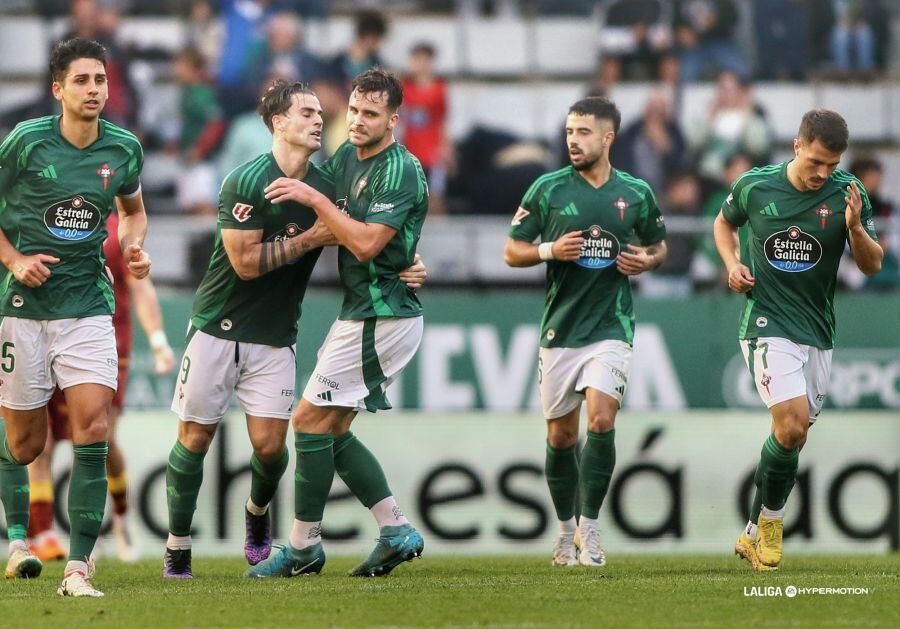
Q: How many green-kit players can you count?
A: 5